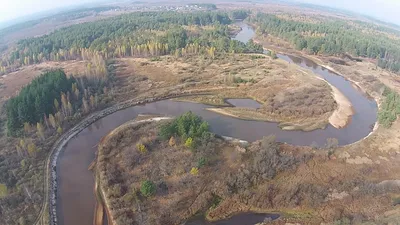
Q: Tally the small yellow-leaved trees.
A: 3